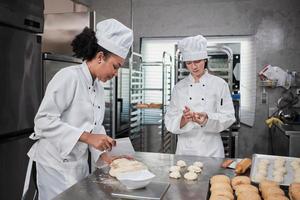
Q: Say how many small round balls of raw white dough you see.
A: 6